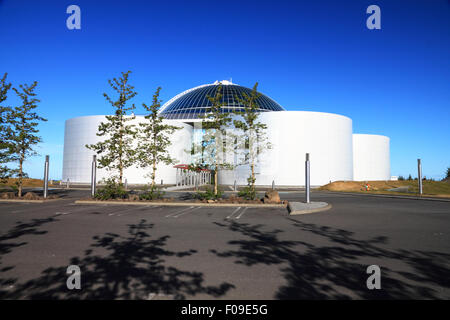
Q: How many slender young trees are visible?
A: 6